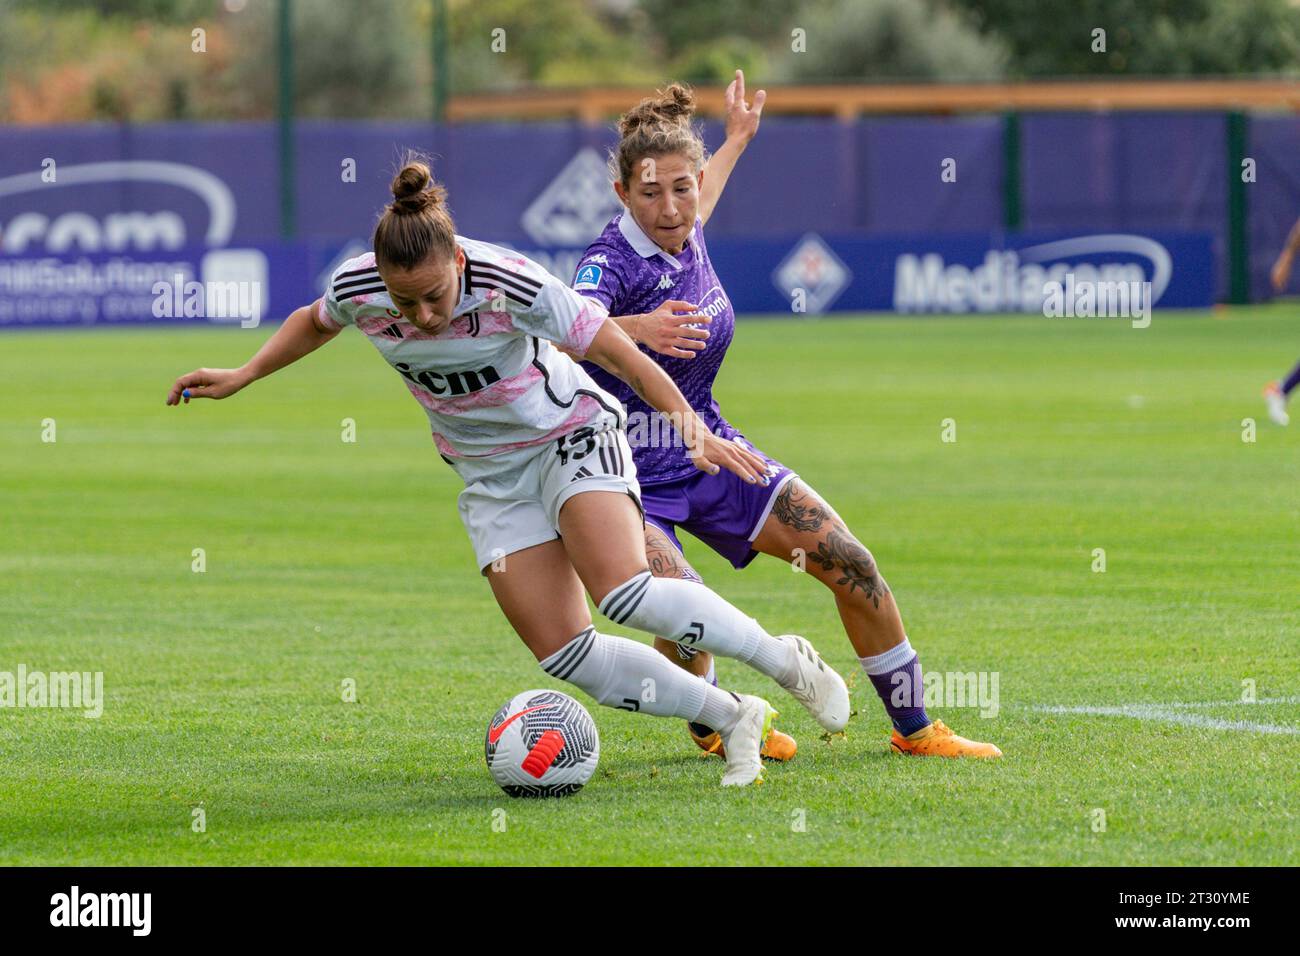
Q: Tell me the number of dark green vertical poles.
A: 4